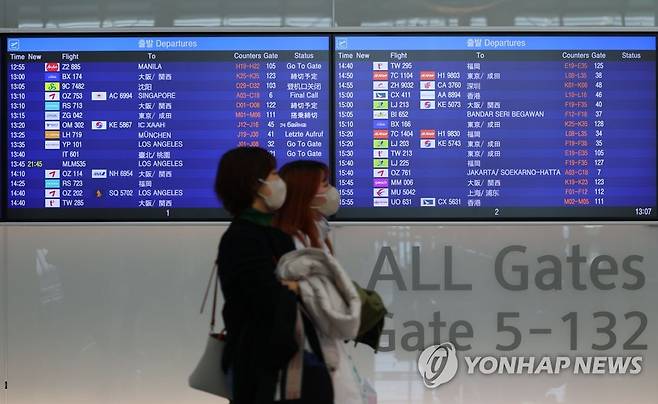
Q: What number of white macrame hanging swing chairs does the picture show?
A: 0